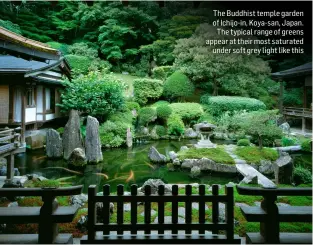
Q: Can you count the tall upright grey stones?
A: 3